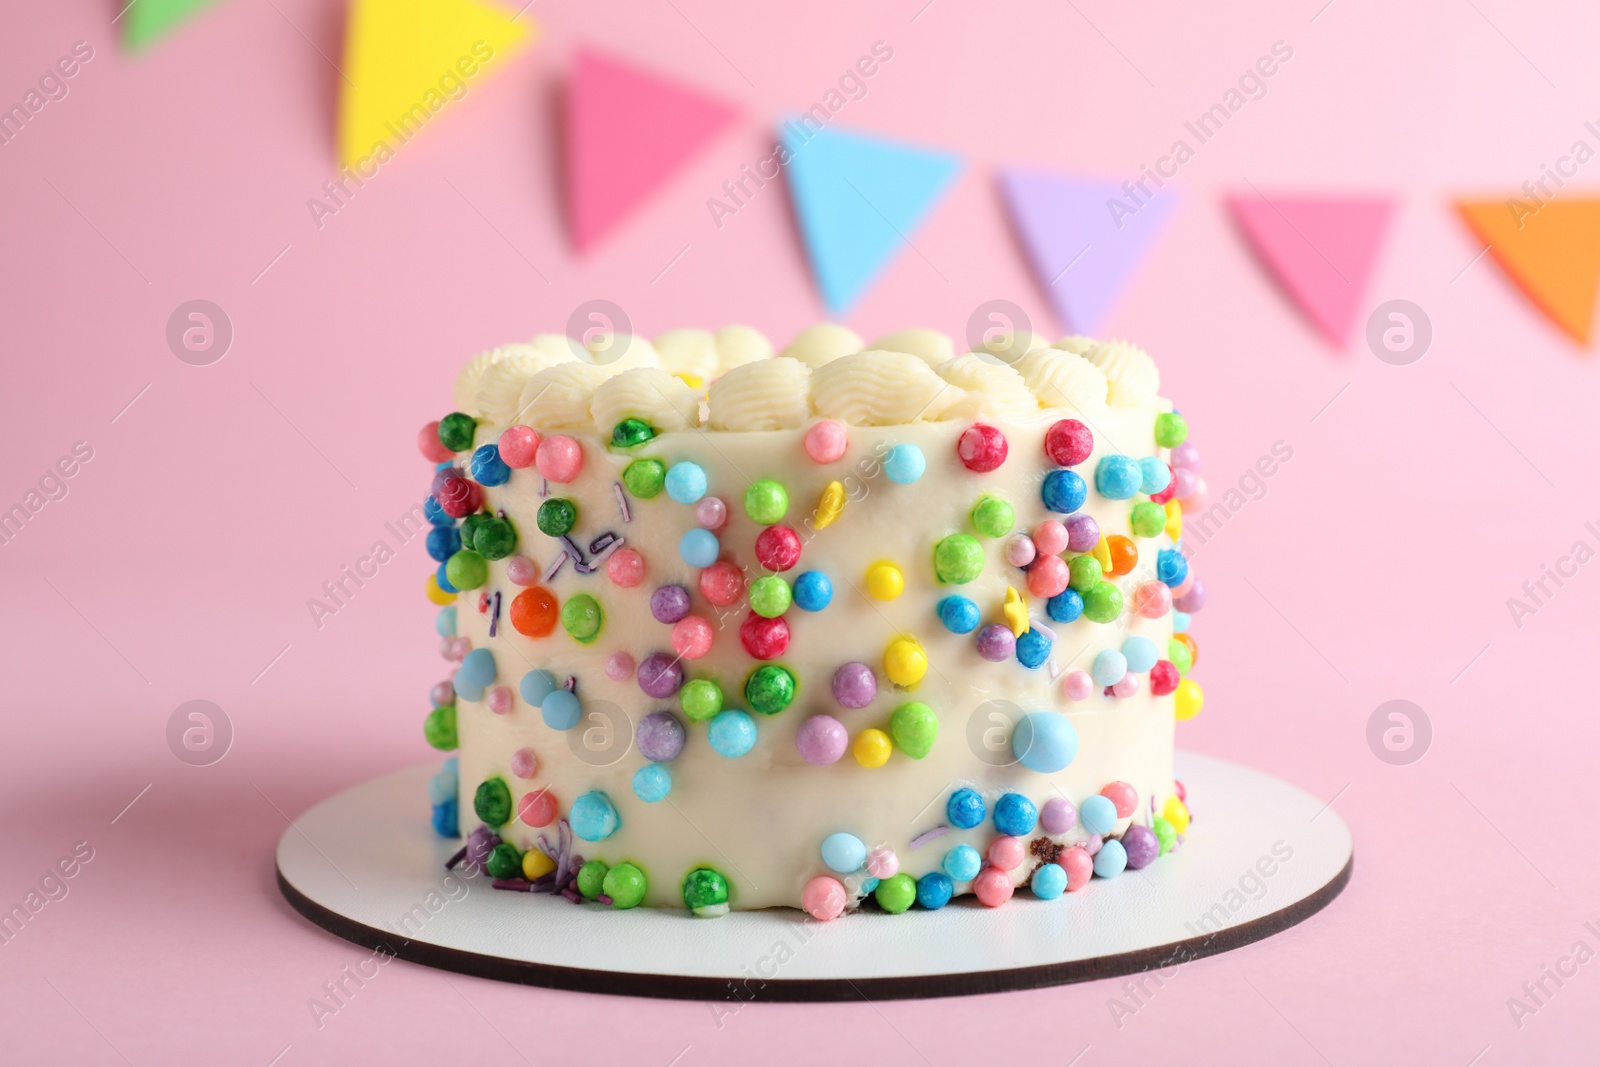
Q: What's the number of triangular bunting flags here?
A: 7